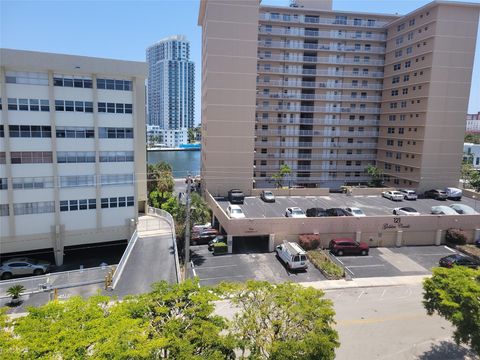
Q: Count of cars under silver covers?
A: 3